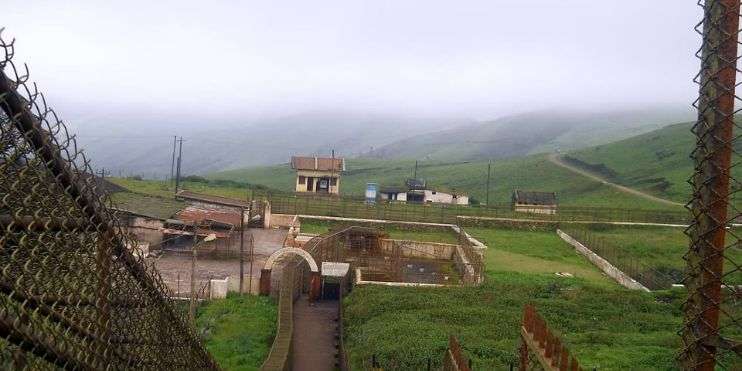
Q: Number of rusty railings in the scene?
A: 2